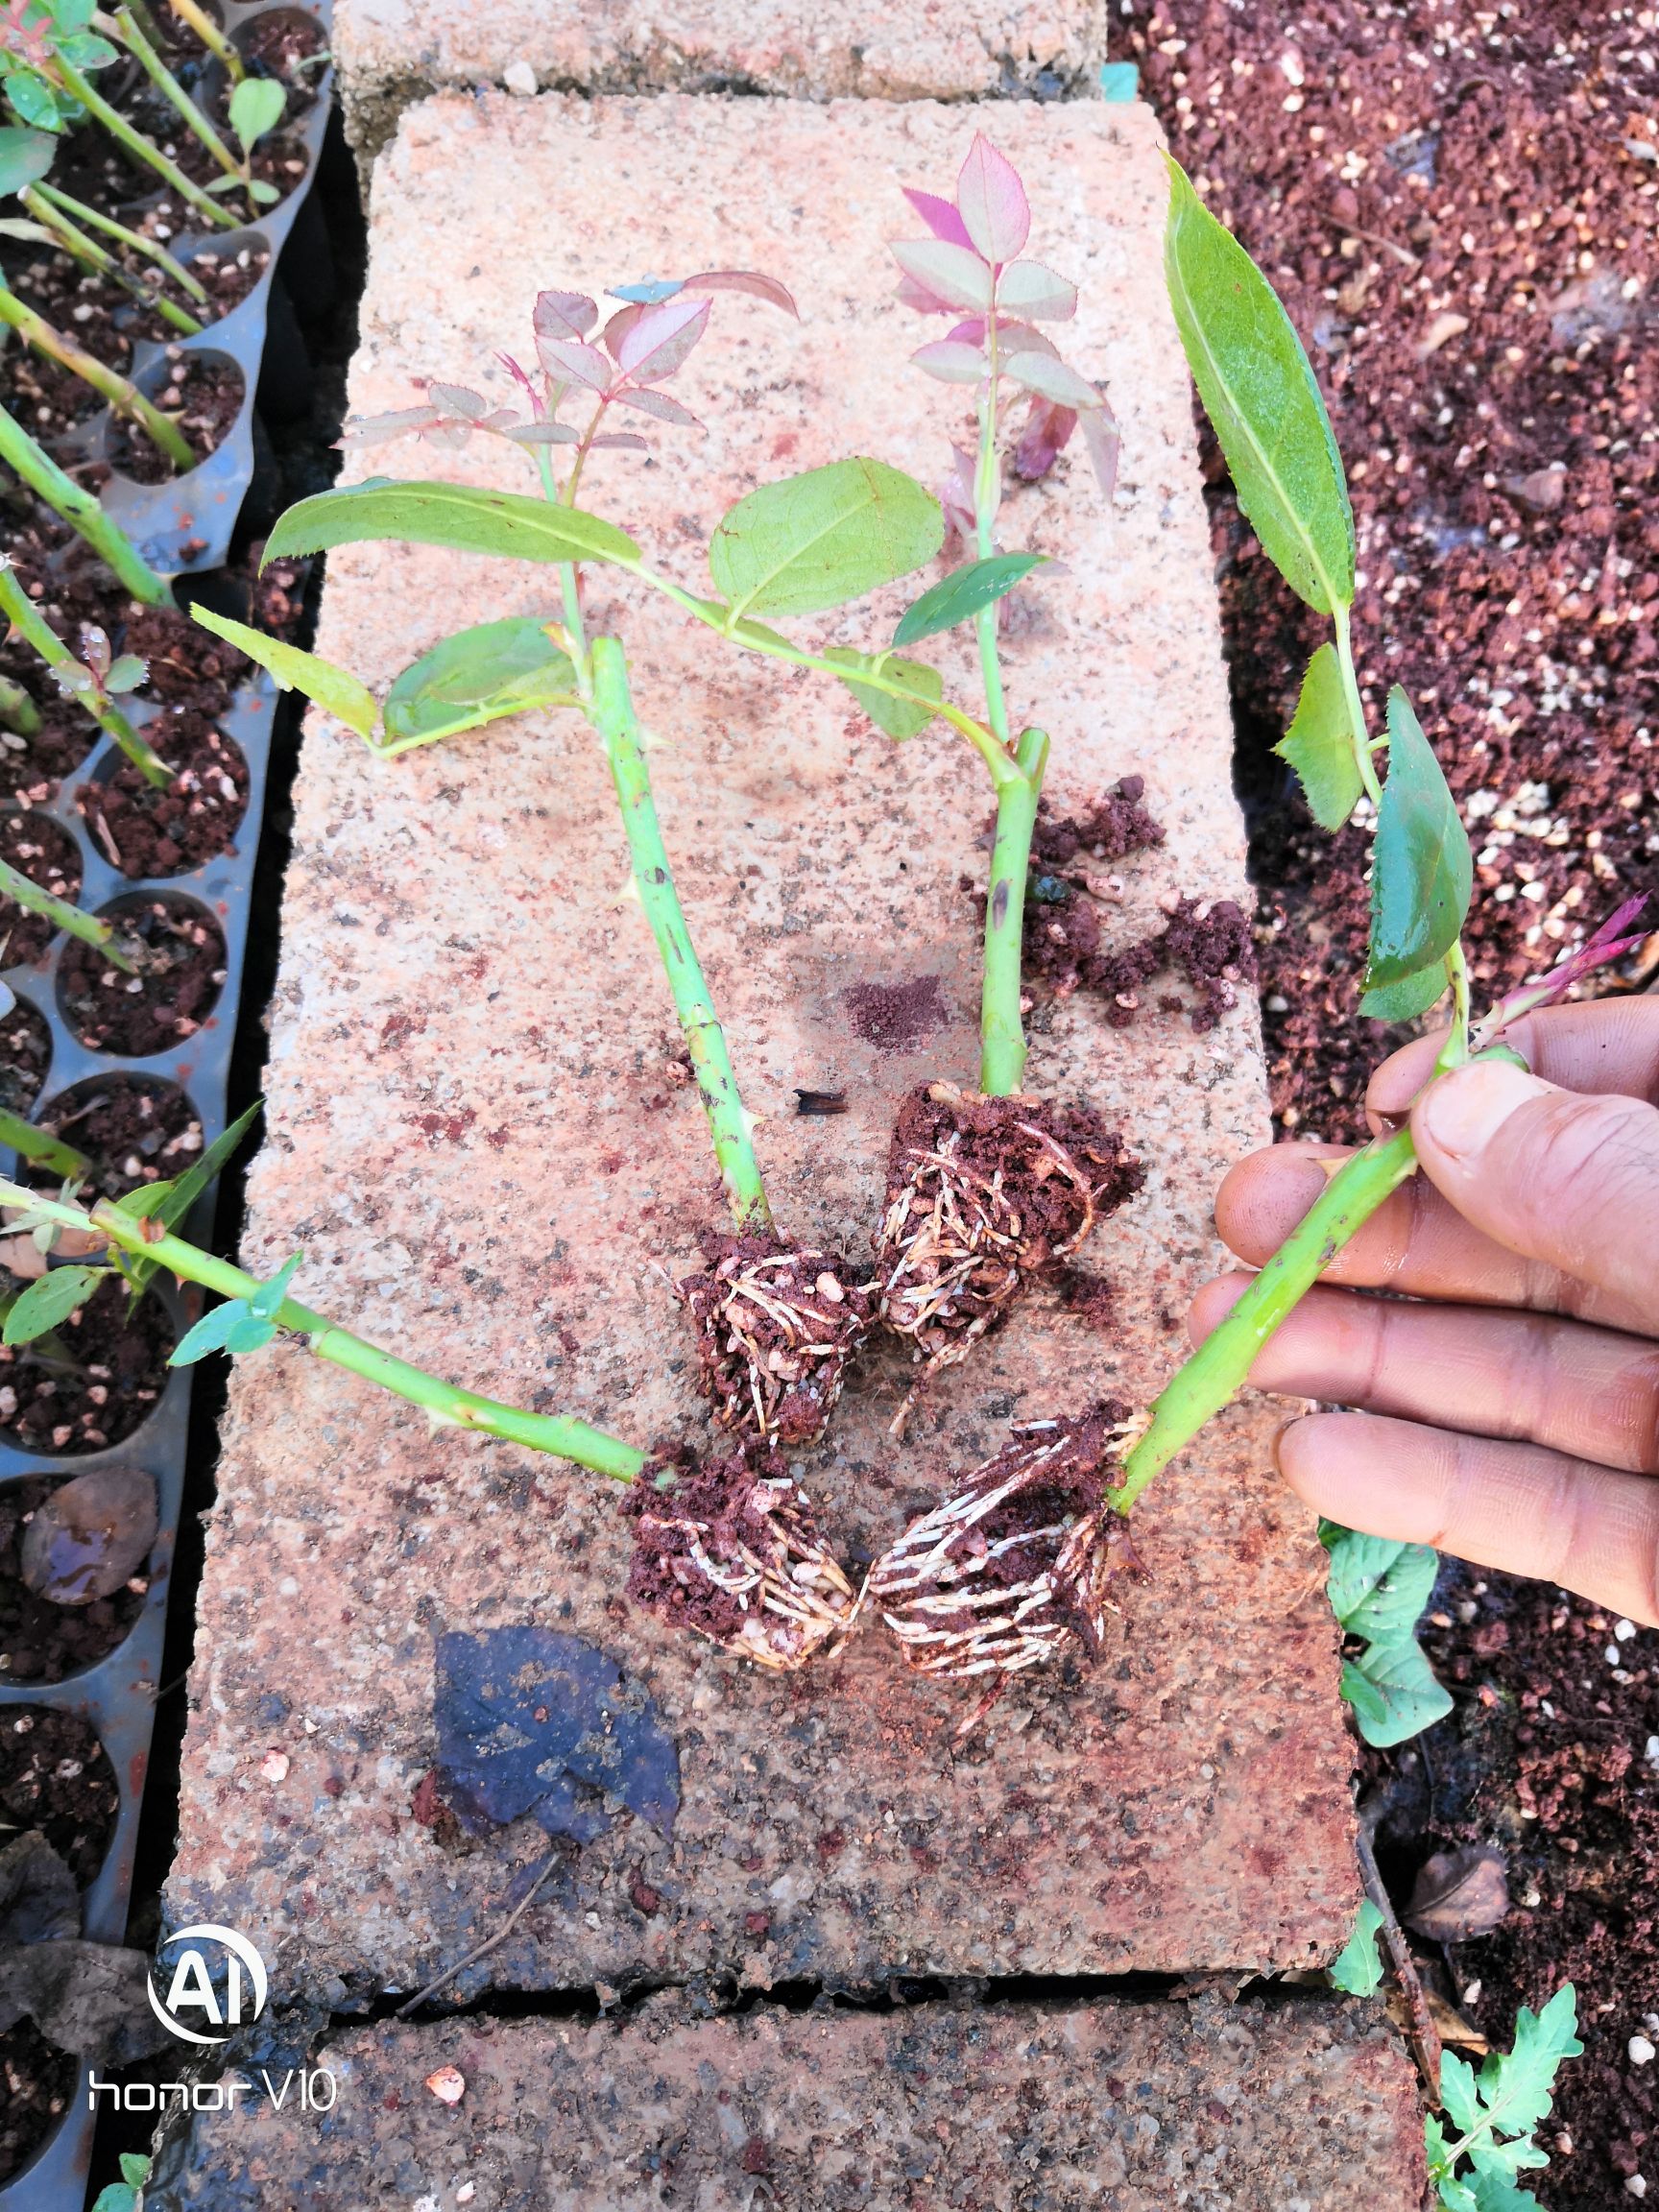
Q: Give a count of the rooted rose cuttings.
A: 4